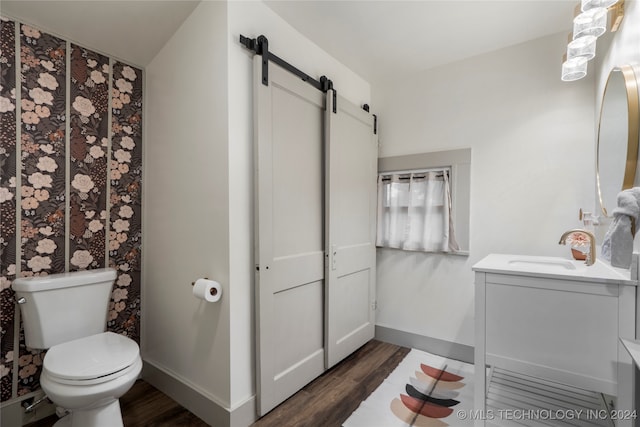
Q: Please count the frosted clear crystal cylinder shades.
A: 4